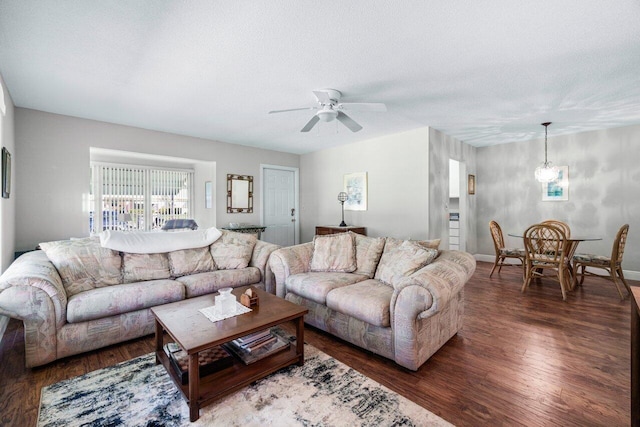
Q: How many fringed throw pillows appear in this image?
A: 4